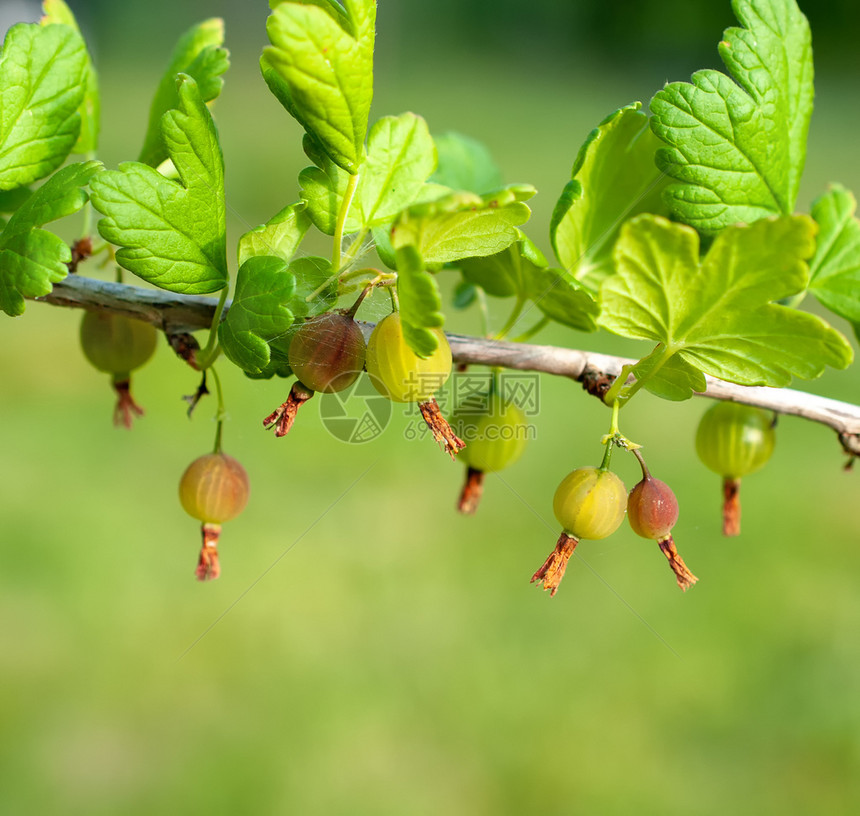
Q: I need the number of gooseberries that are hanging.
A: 8